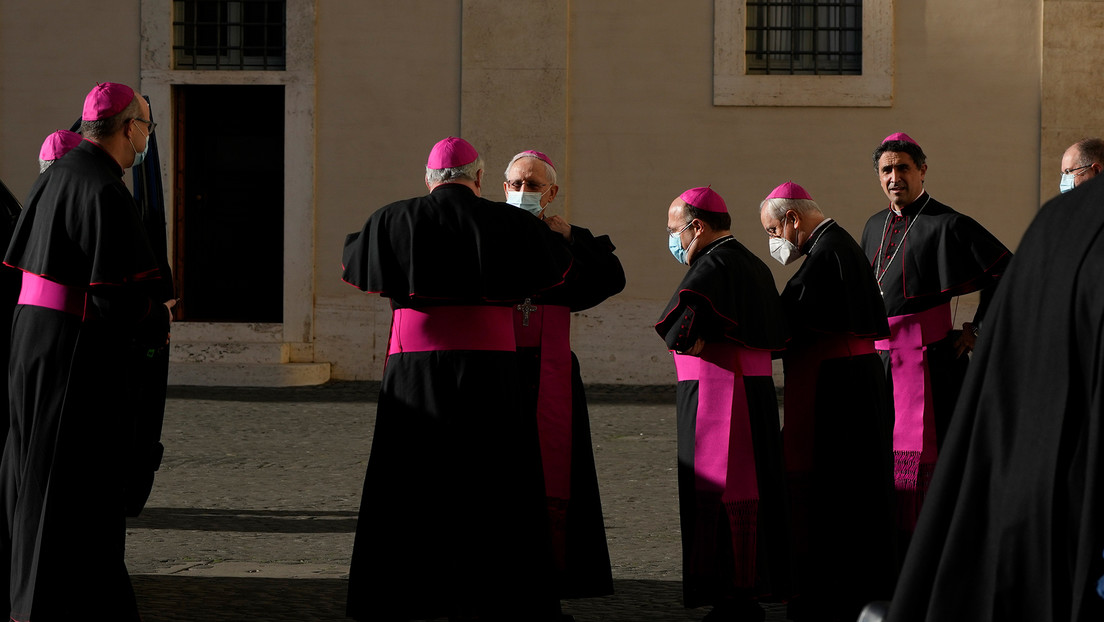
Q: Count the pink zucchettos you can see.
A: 7